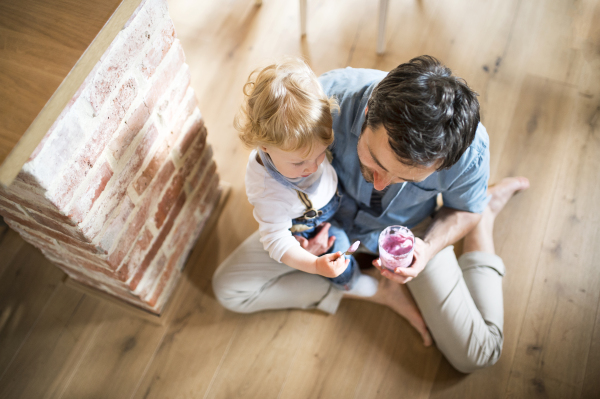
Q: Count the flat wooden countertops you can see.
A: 1